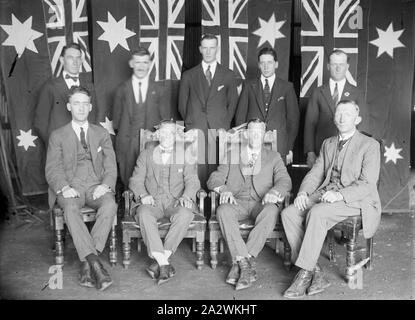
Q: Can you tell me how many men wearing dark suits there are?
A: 5